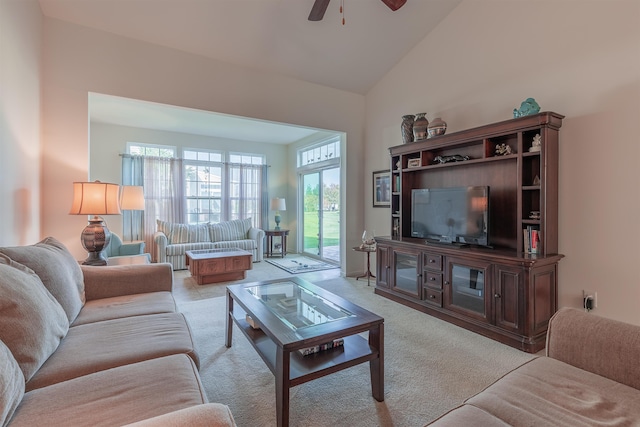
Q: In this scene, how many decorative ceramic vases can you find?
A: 3